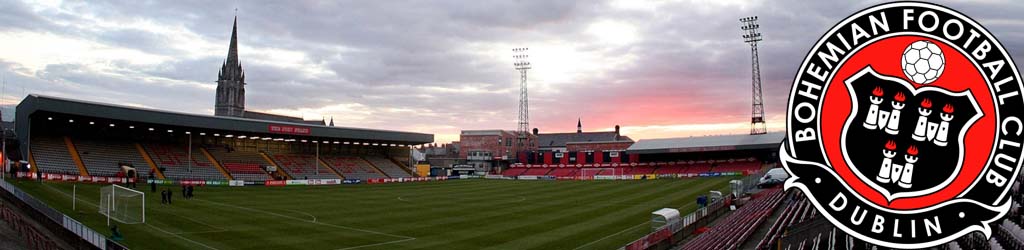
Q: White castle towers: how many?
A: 6